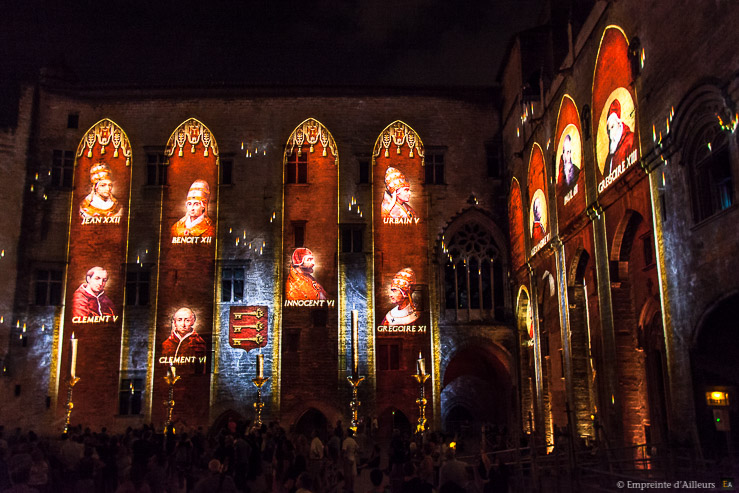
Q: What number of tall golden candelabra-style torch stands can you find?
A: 5